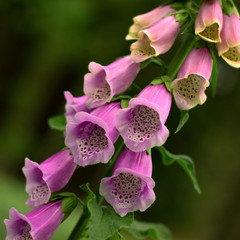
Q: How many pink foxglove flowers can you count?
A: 12